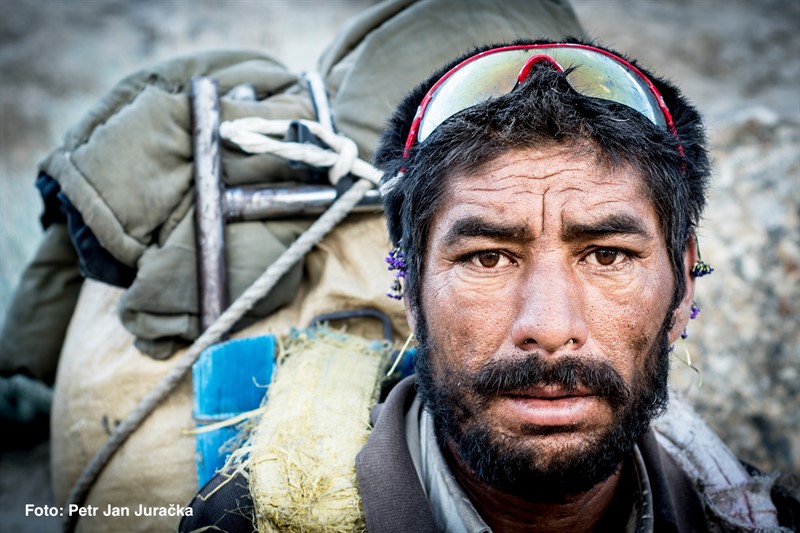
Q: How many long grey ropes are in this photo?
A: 1